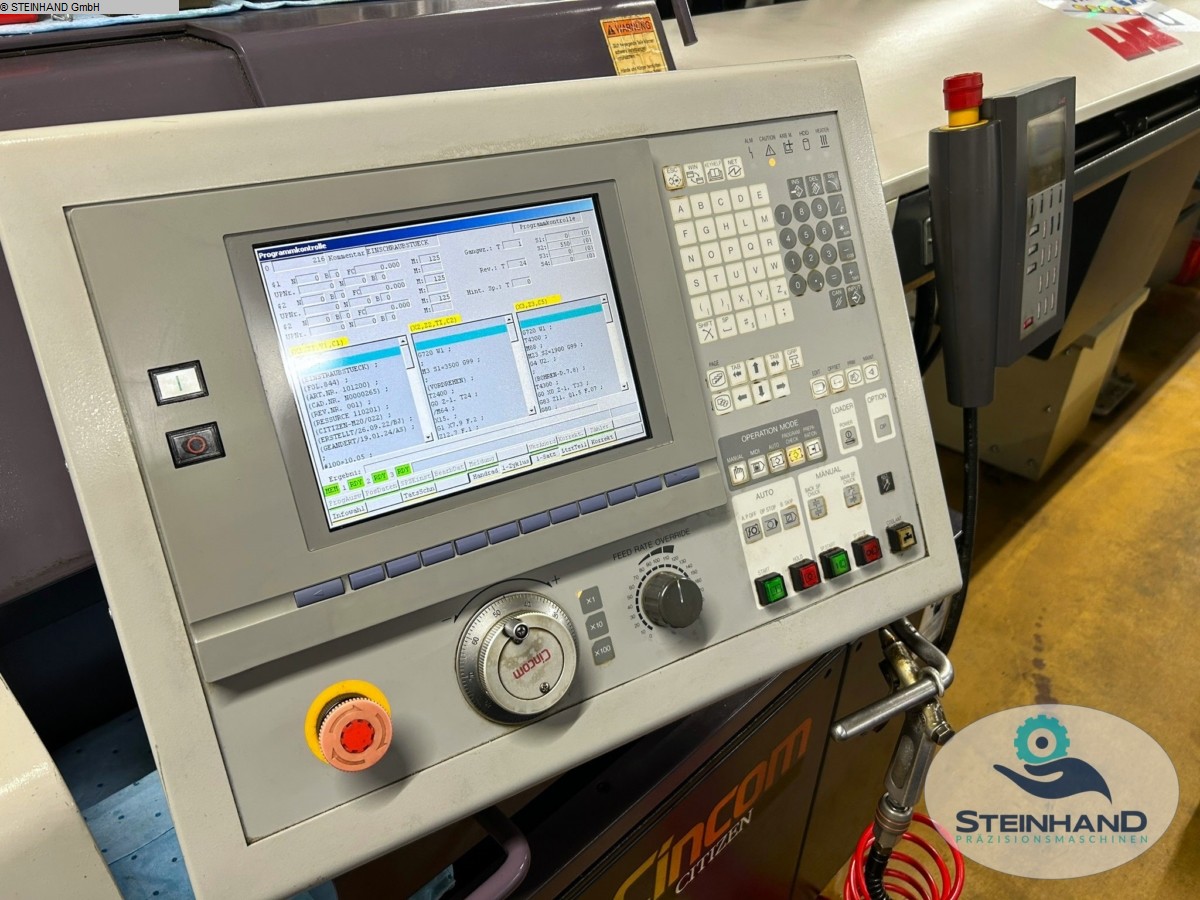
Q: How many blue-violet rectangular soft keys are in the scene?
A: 12